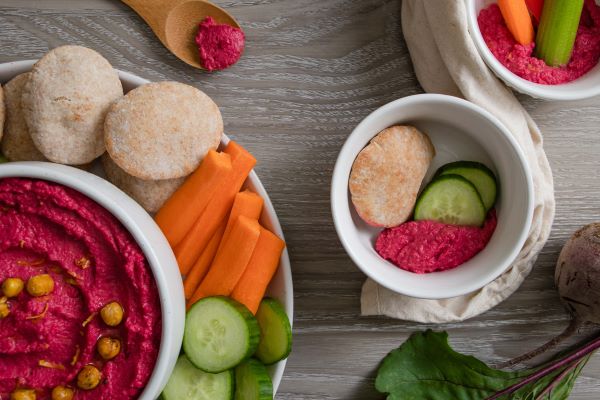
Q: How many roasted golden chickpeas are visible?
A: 8